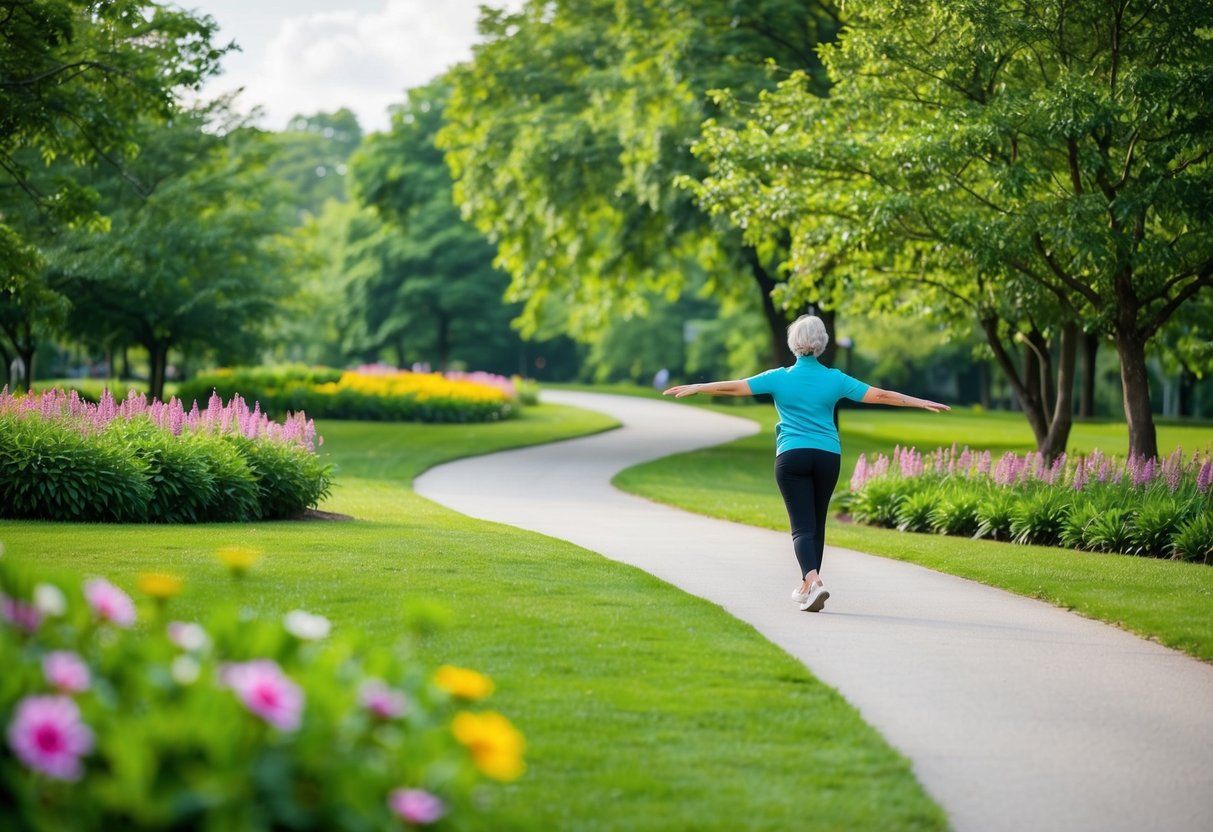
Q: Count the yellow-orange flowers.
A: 4